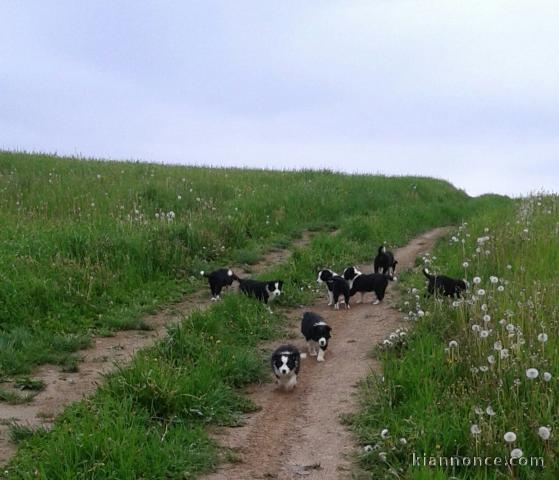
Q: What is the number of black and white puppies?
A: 8